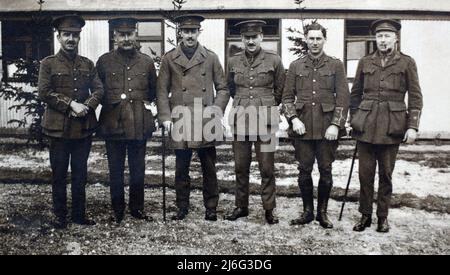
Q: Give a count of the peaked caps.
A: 5